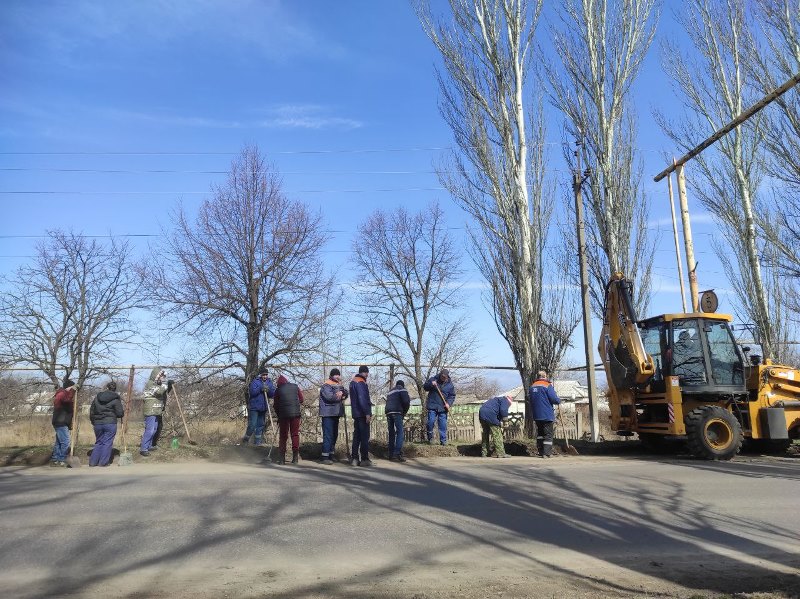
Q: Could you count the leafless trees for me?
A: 7